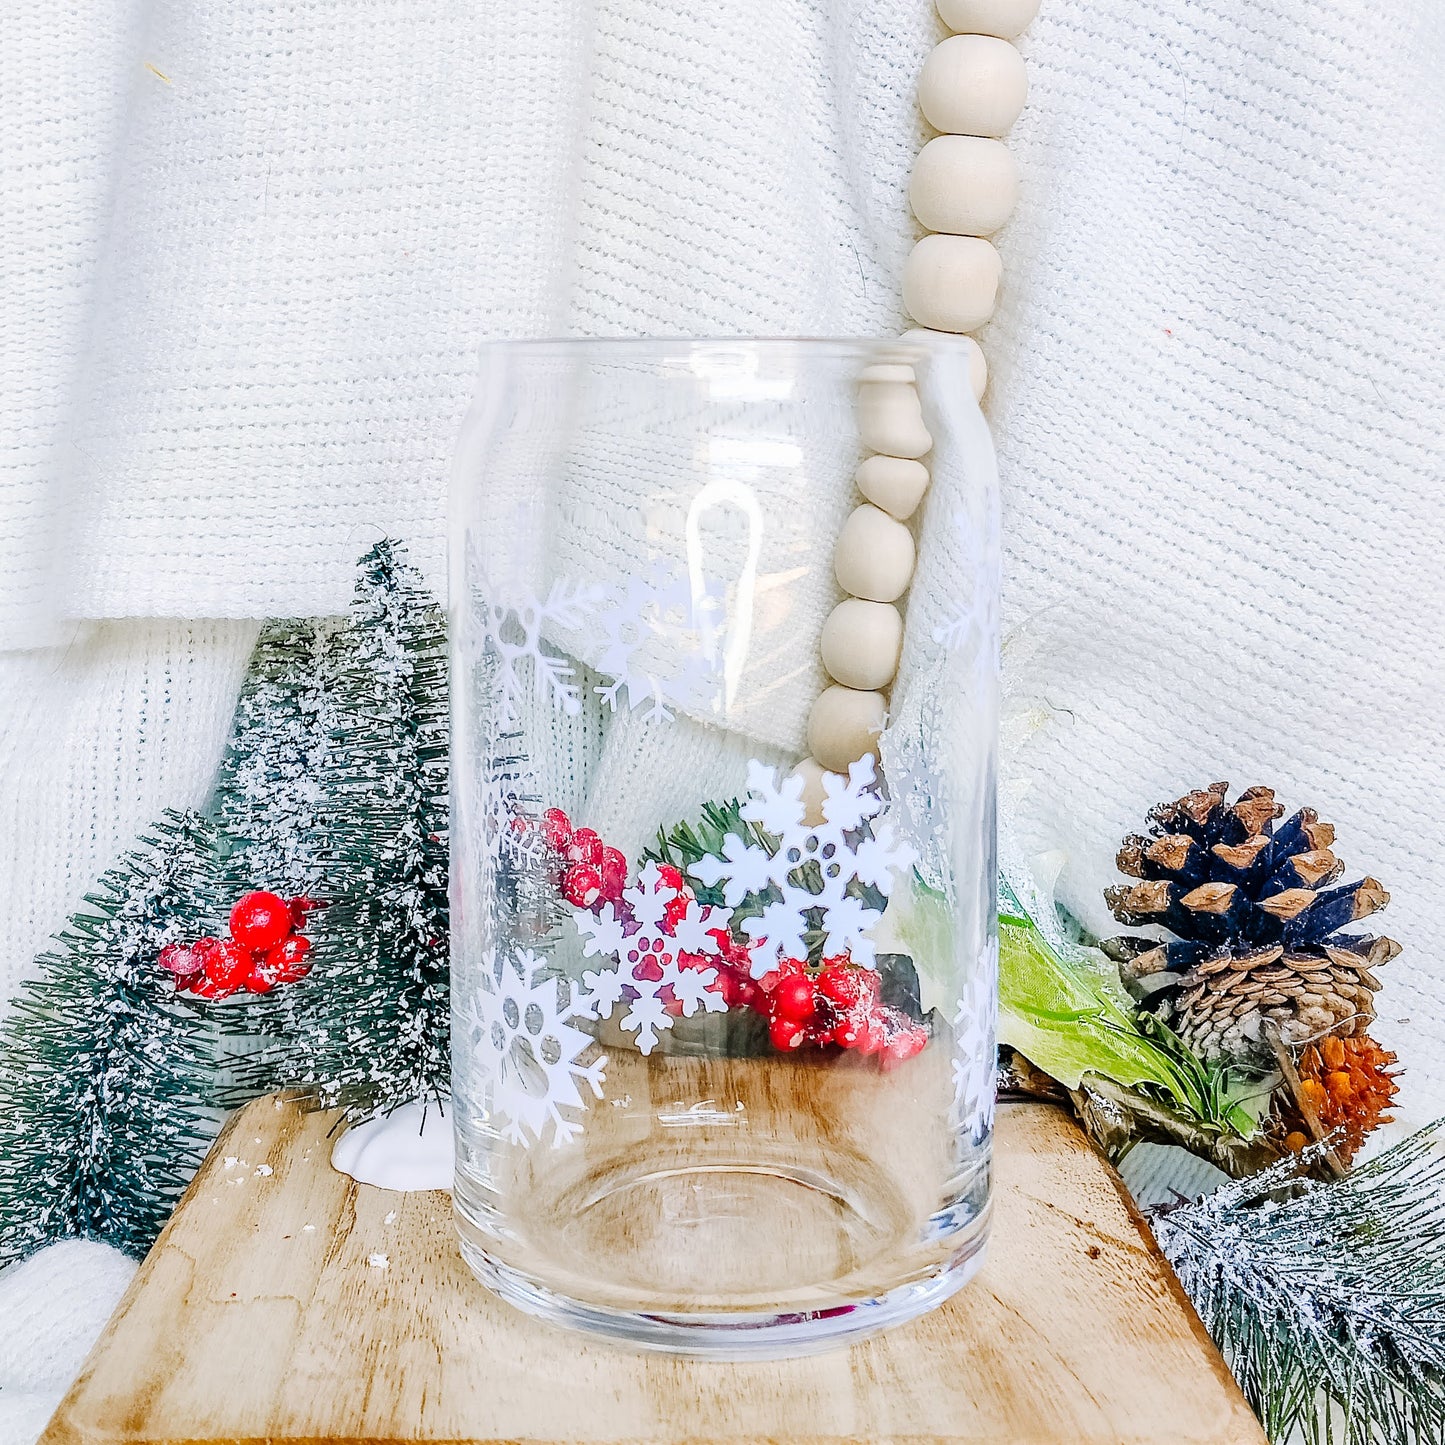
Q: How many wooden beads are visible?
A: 11